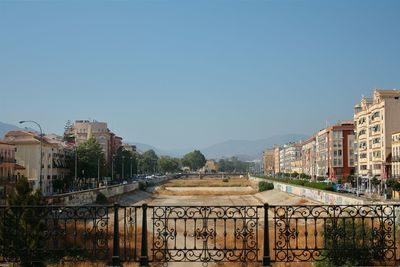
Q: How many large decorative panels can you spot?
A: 3